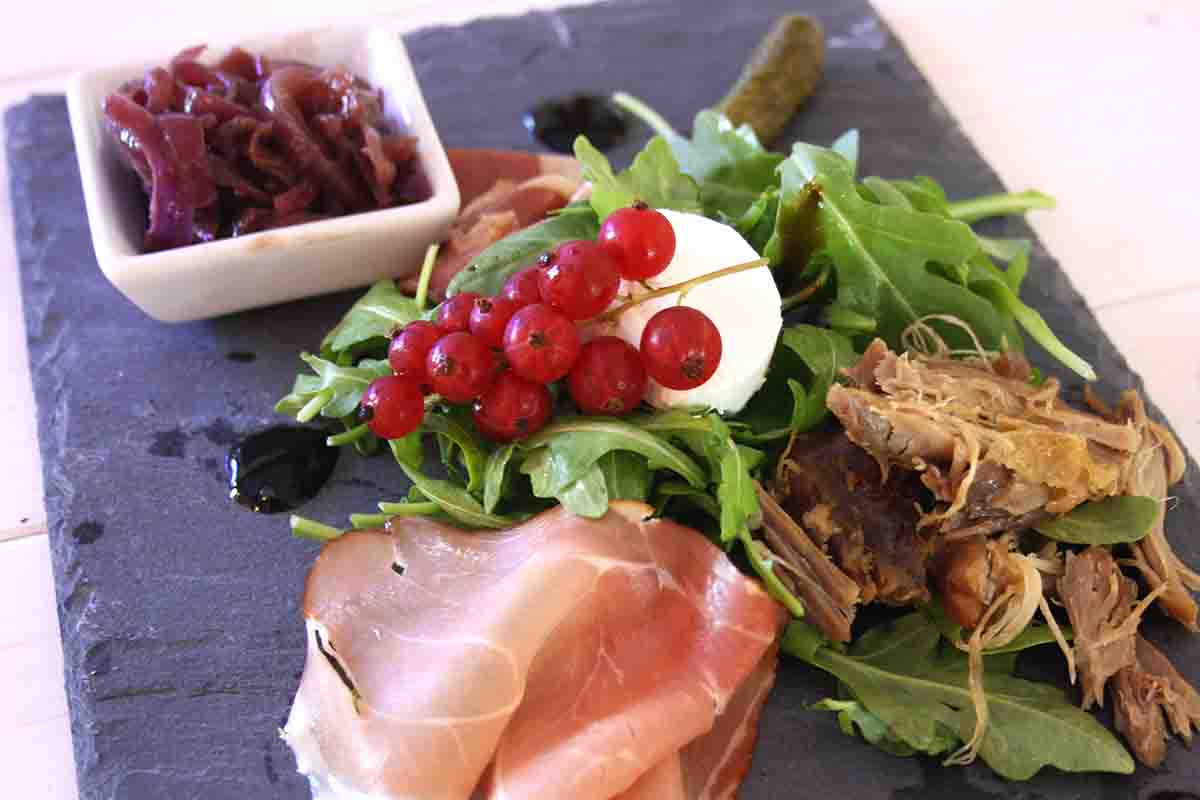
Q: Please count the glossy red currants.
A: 12